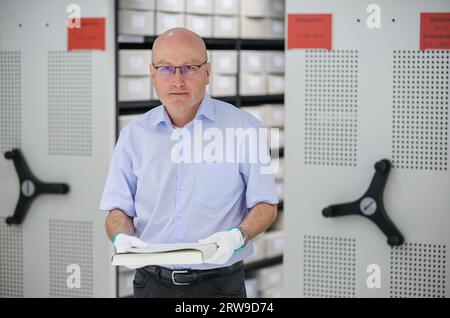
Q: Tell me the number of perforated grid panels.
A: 8